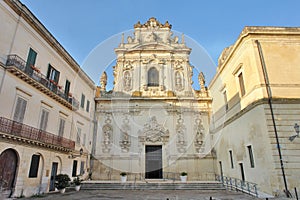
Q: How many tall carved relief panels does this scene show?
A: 4